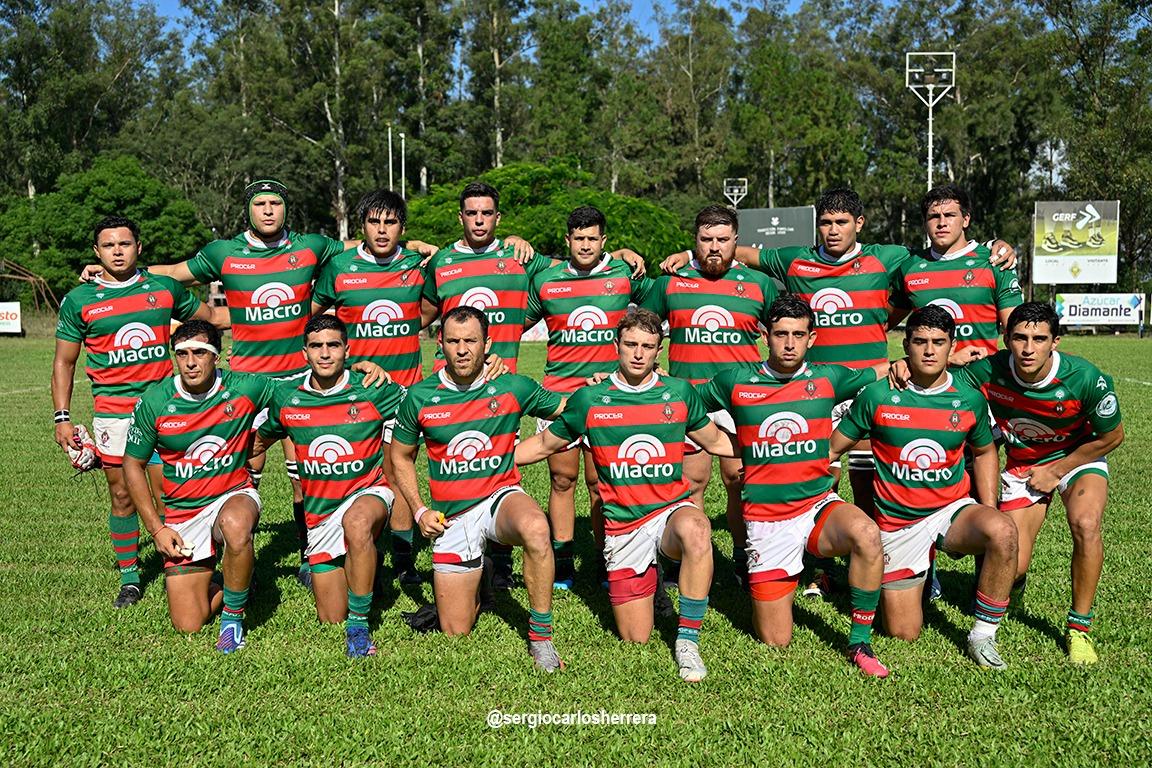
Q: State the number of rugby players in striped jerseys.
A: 15